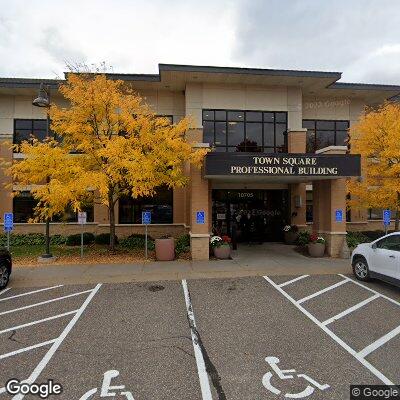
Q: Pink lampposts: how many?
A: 0